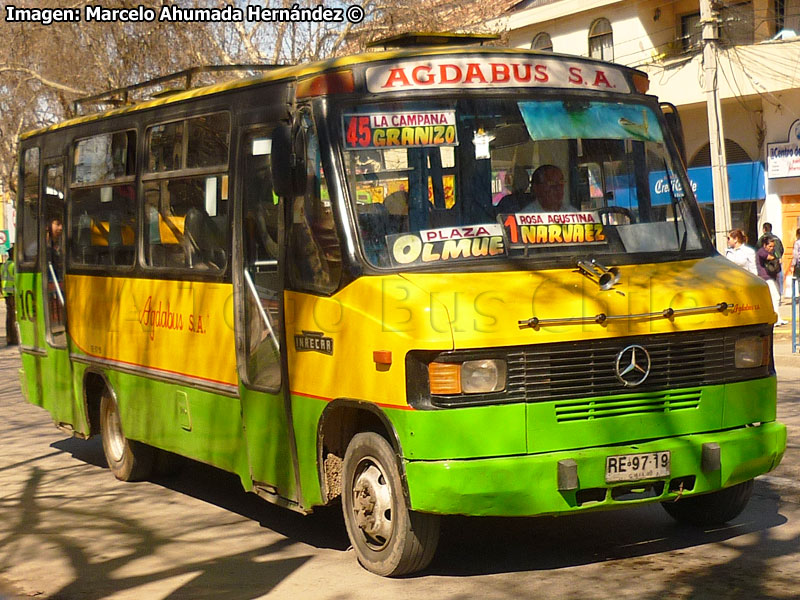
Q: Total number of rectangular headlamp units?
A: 2